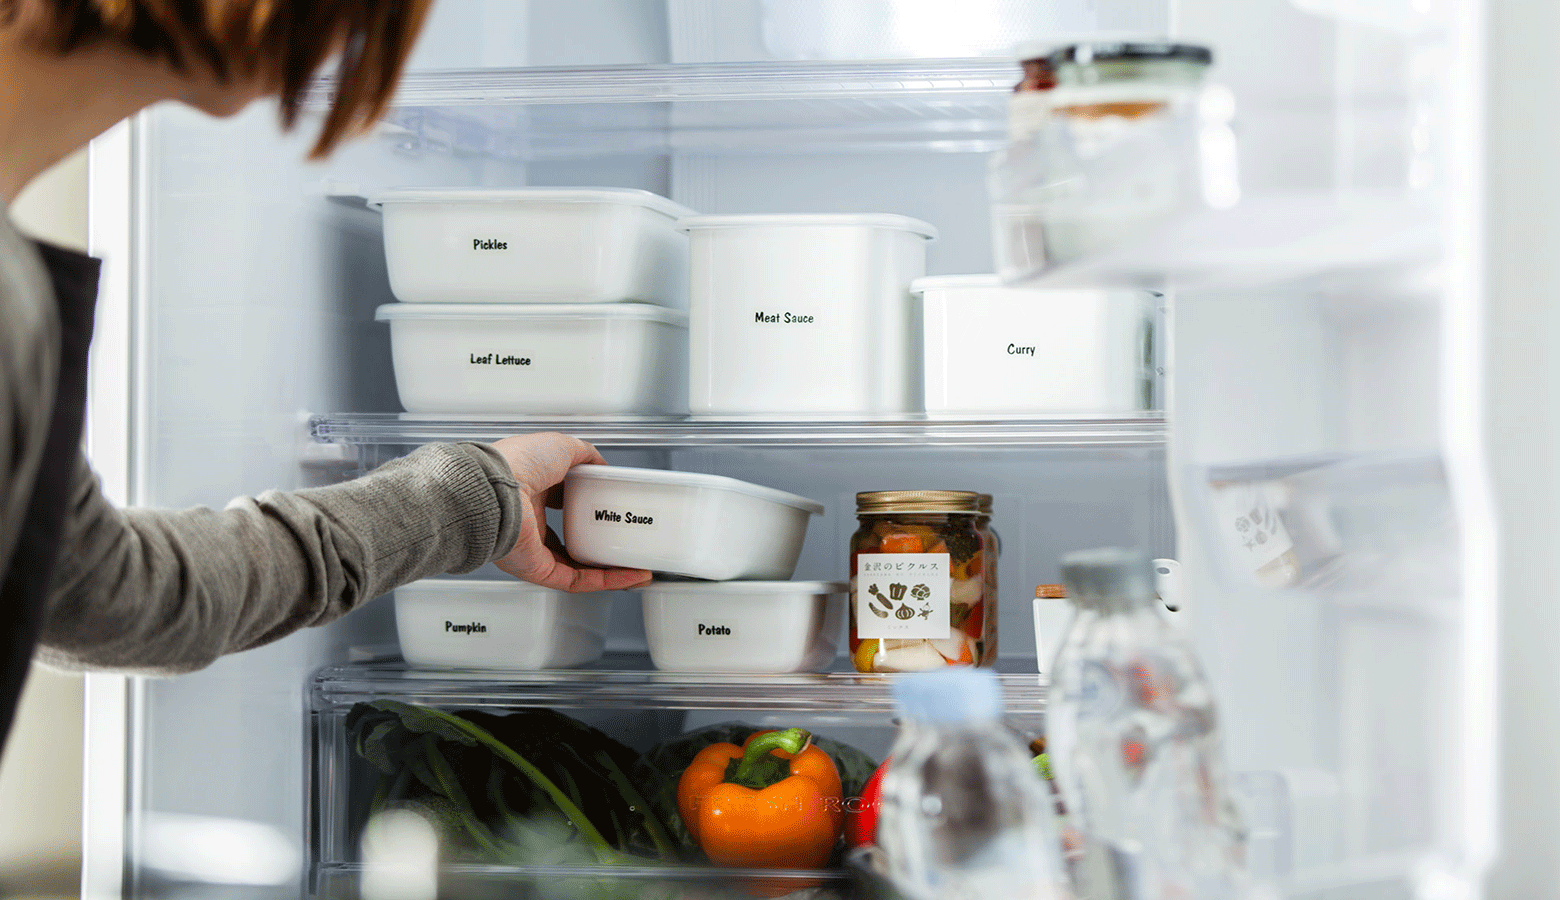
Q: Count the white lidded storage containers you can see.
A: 7